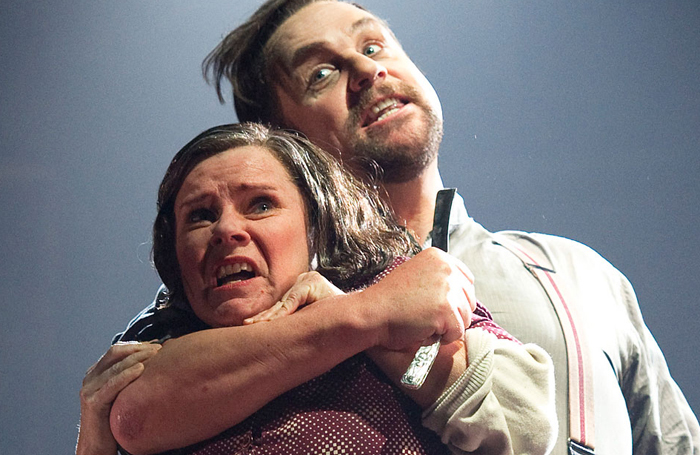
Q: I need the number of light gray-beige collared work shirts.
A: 1